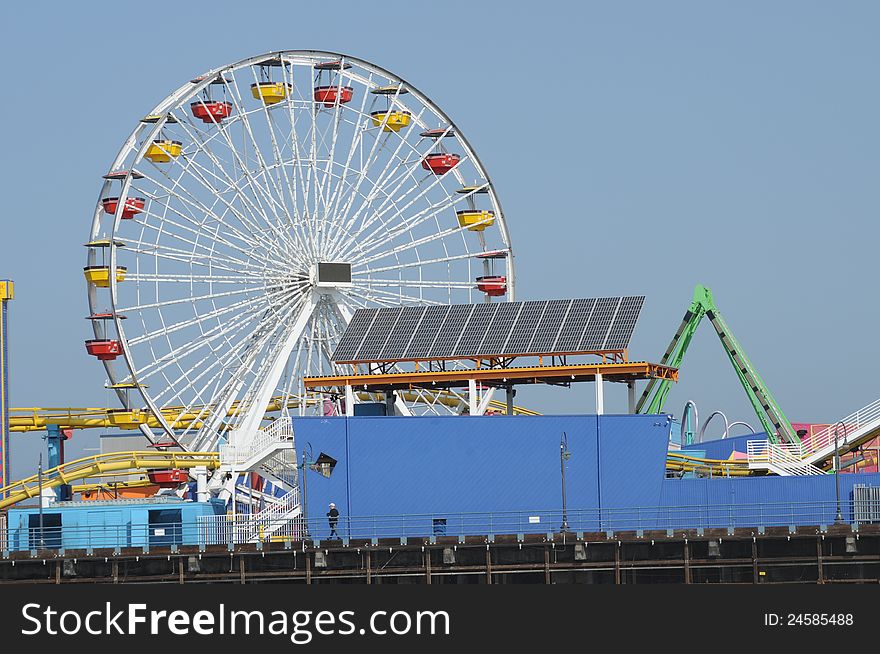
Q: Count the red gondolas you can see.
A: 7